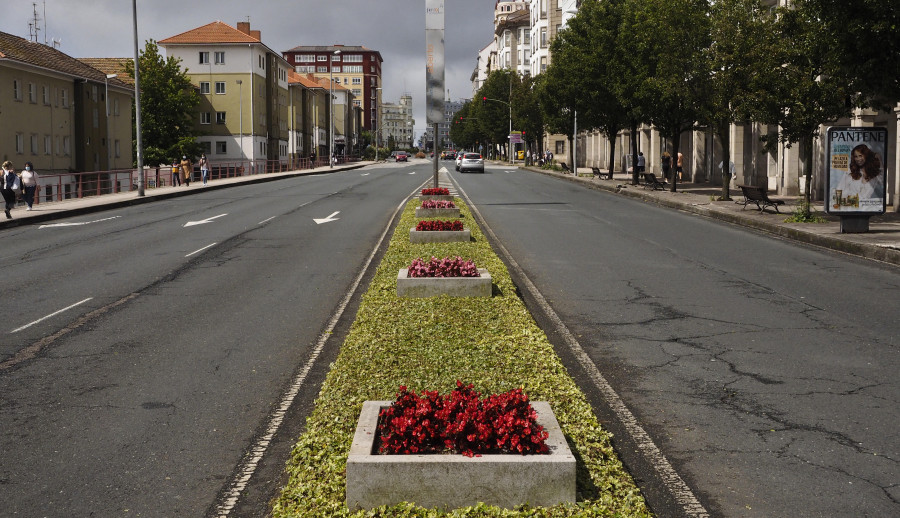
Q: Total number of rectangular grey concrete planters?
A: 5